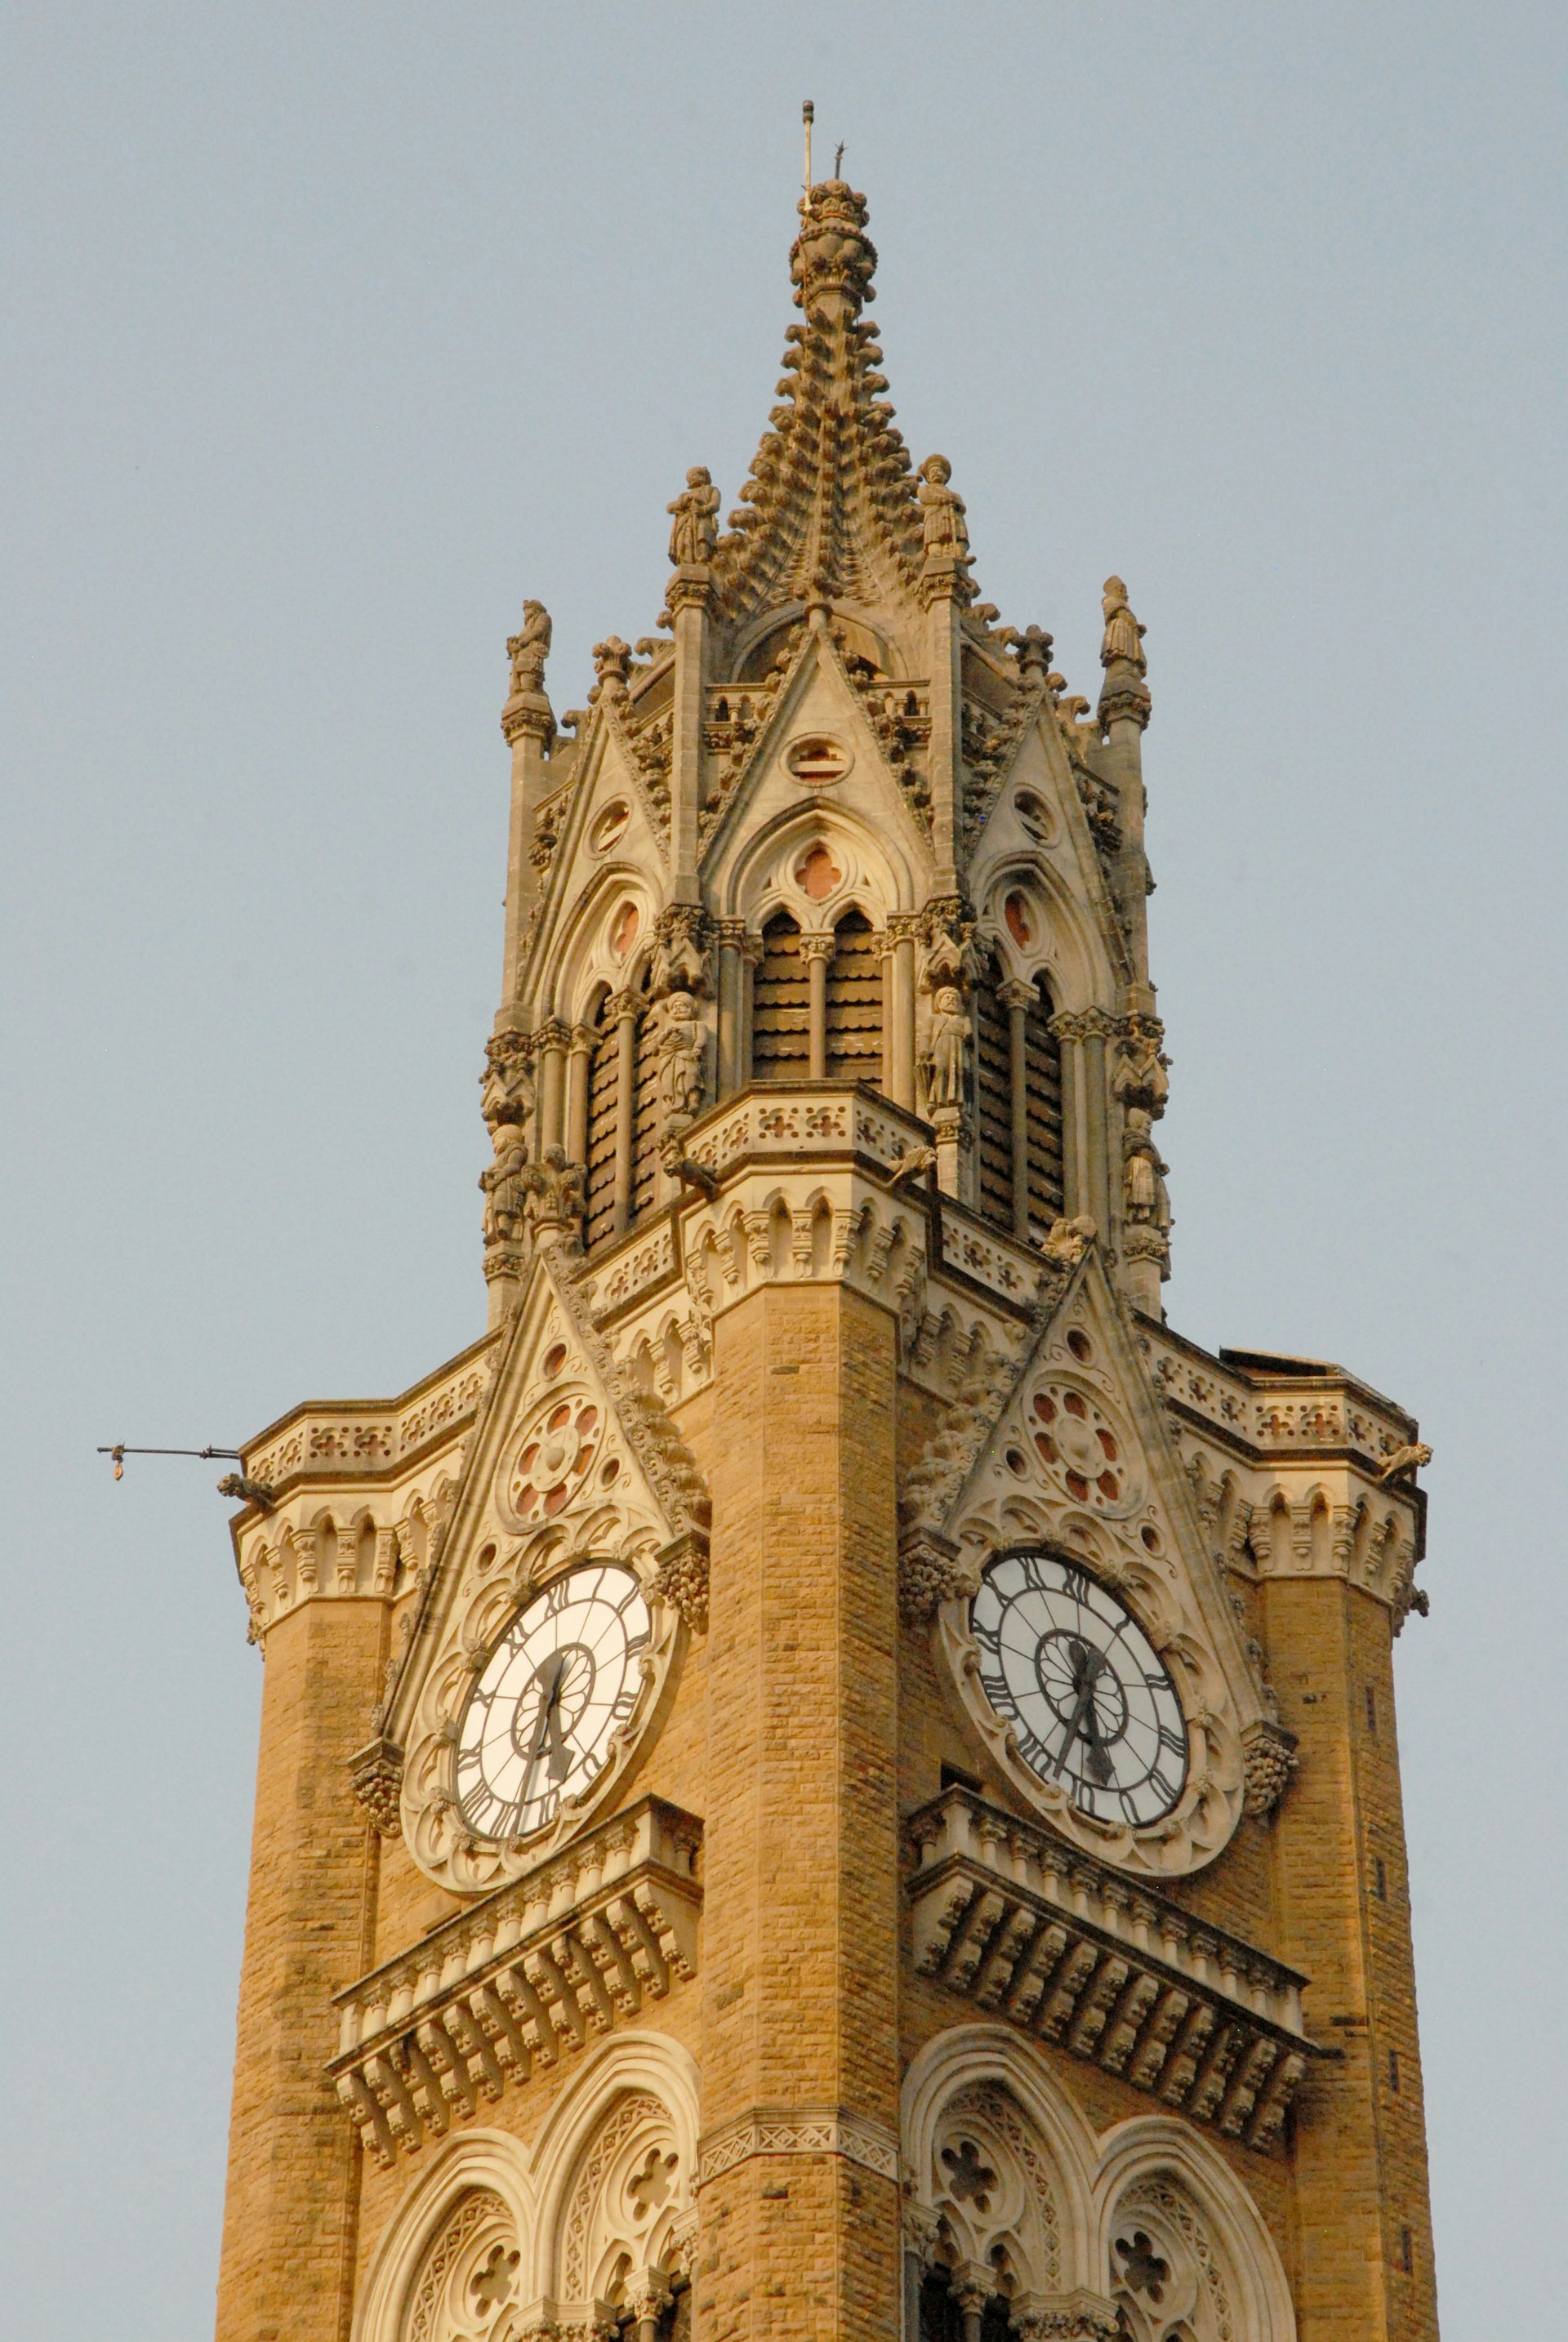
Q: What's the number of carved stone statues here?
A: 8